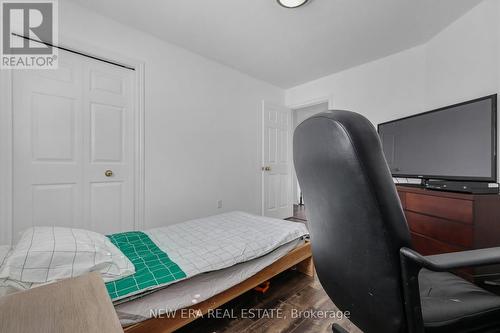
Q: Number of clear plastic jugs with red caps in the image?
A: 0